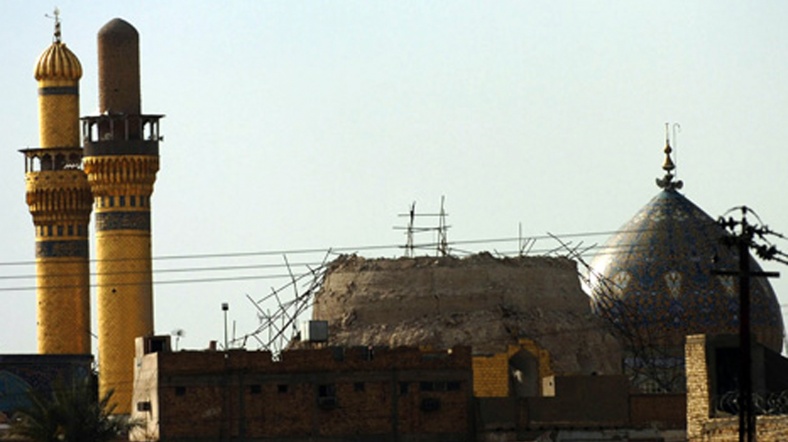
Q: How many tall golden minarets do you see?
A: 2